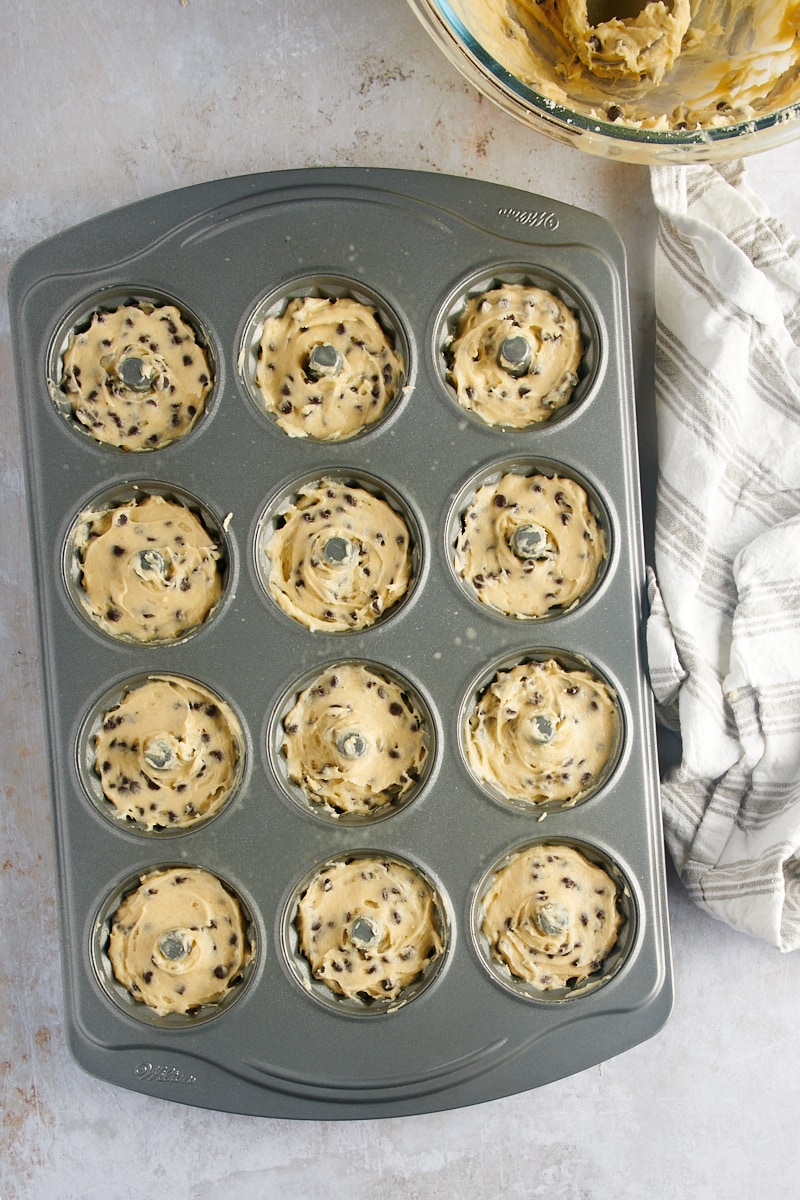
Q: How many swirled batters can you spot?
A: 12